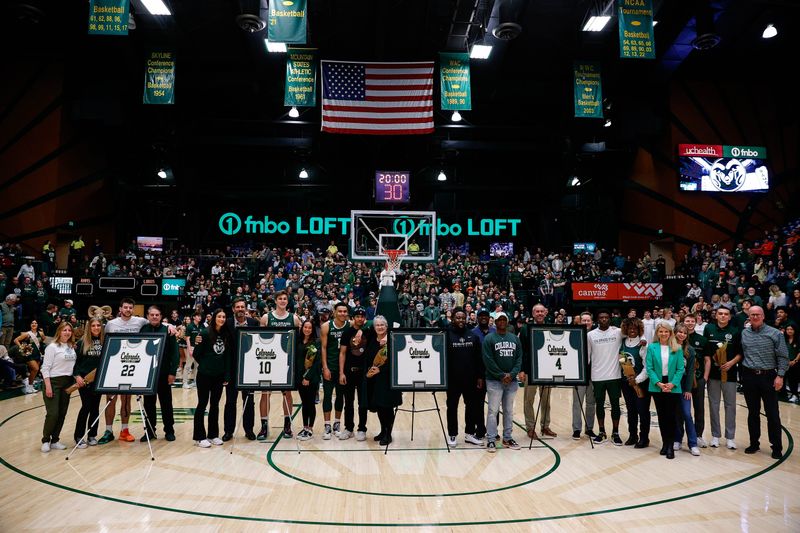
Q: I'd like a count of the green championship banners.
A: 7